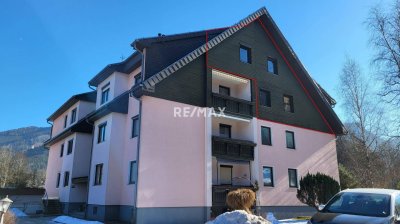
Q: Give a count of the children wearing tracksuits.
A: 0